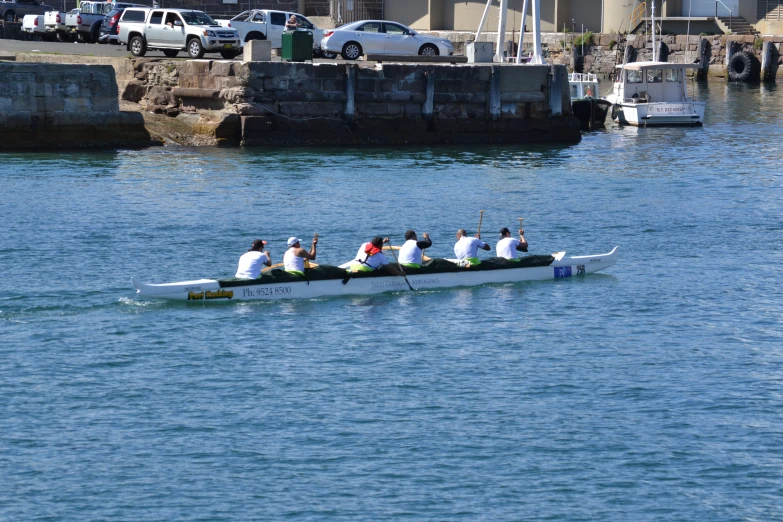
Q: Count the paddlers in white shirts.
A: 6